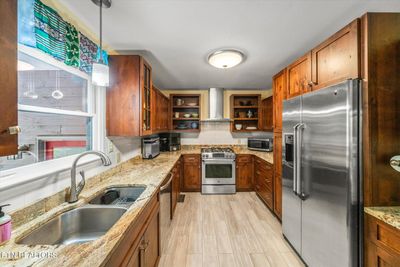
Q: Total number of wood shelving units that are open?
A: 2